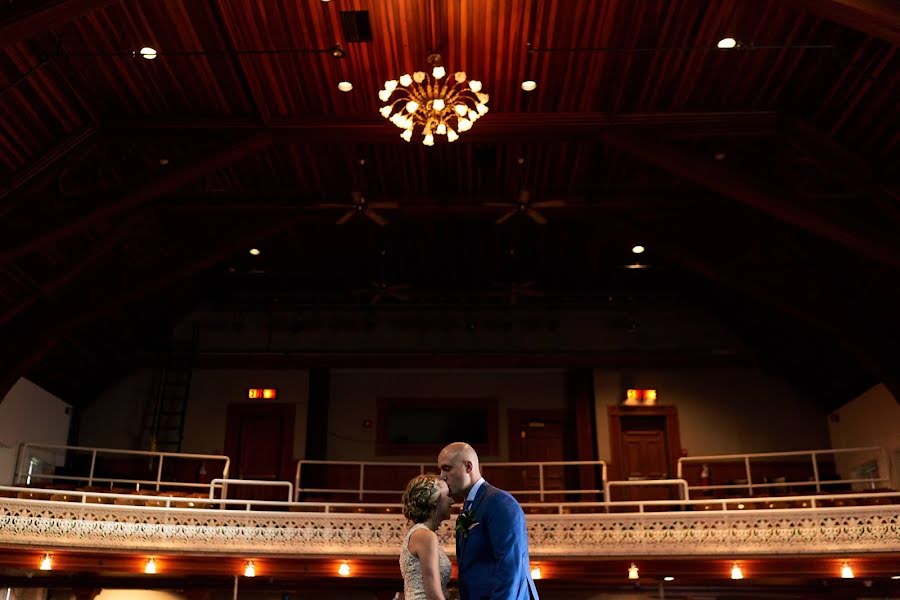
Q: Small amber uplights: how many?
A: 8